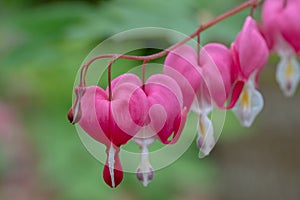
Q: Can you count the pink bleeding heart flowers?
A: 5